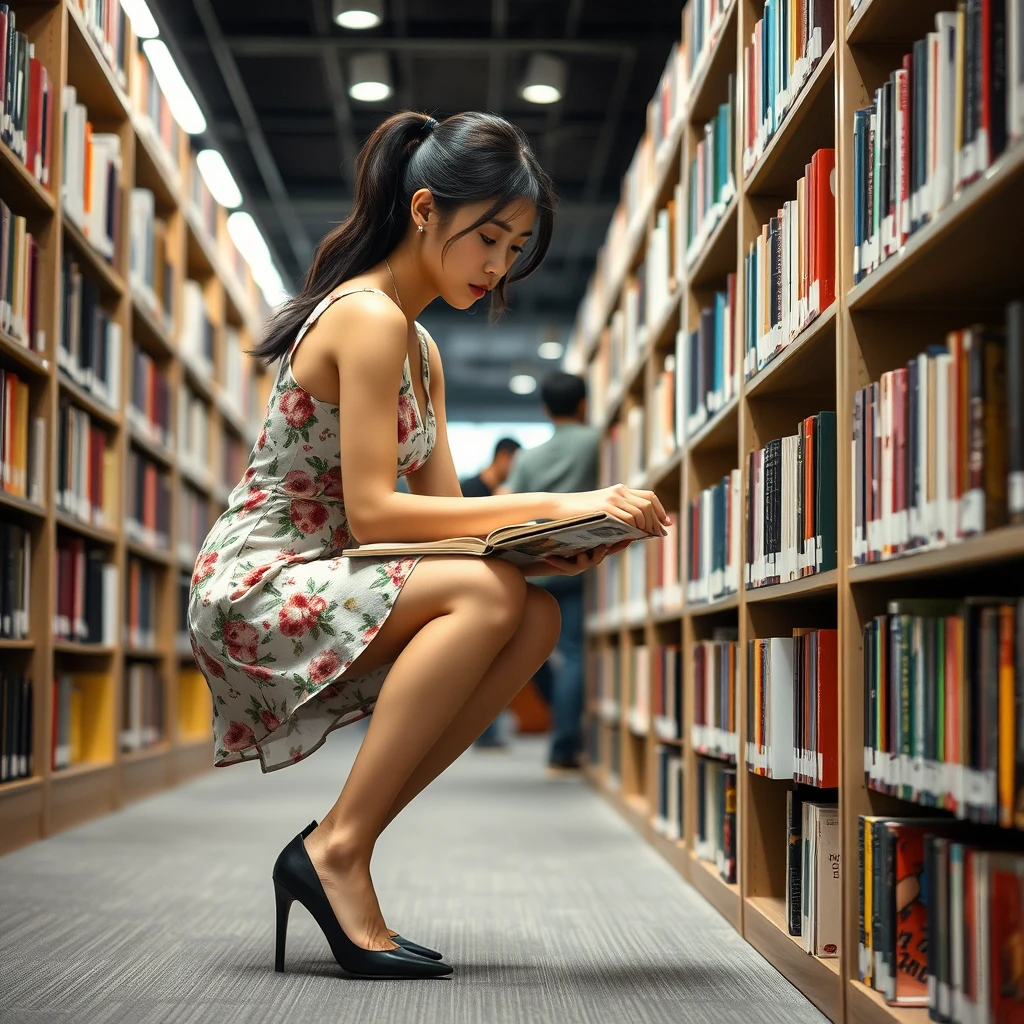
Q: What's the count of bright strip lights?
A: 4